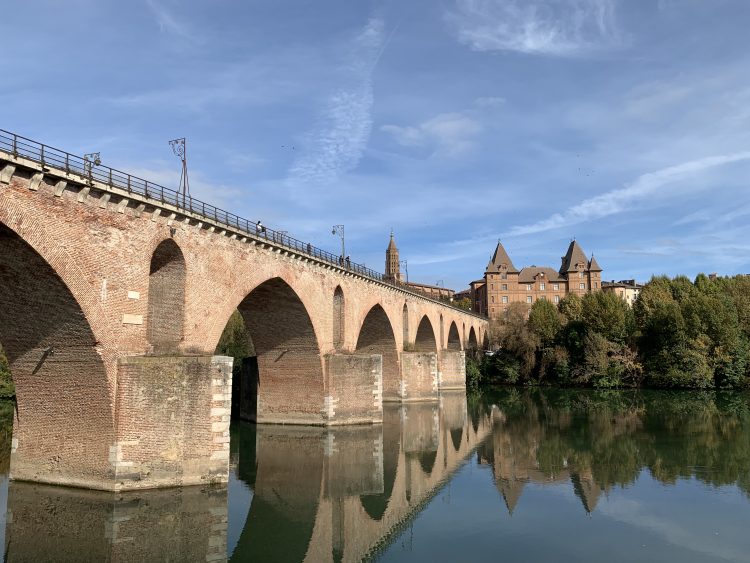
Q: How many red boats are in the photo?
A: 0